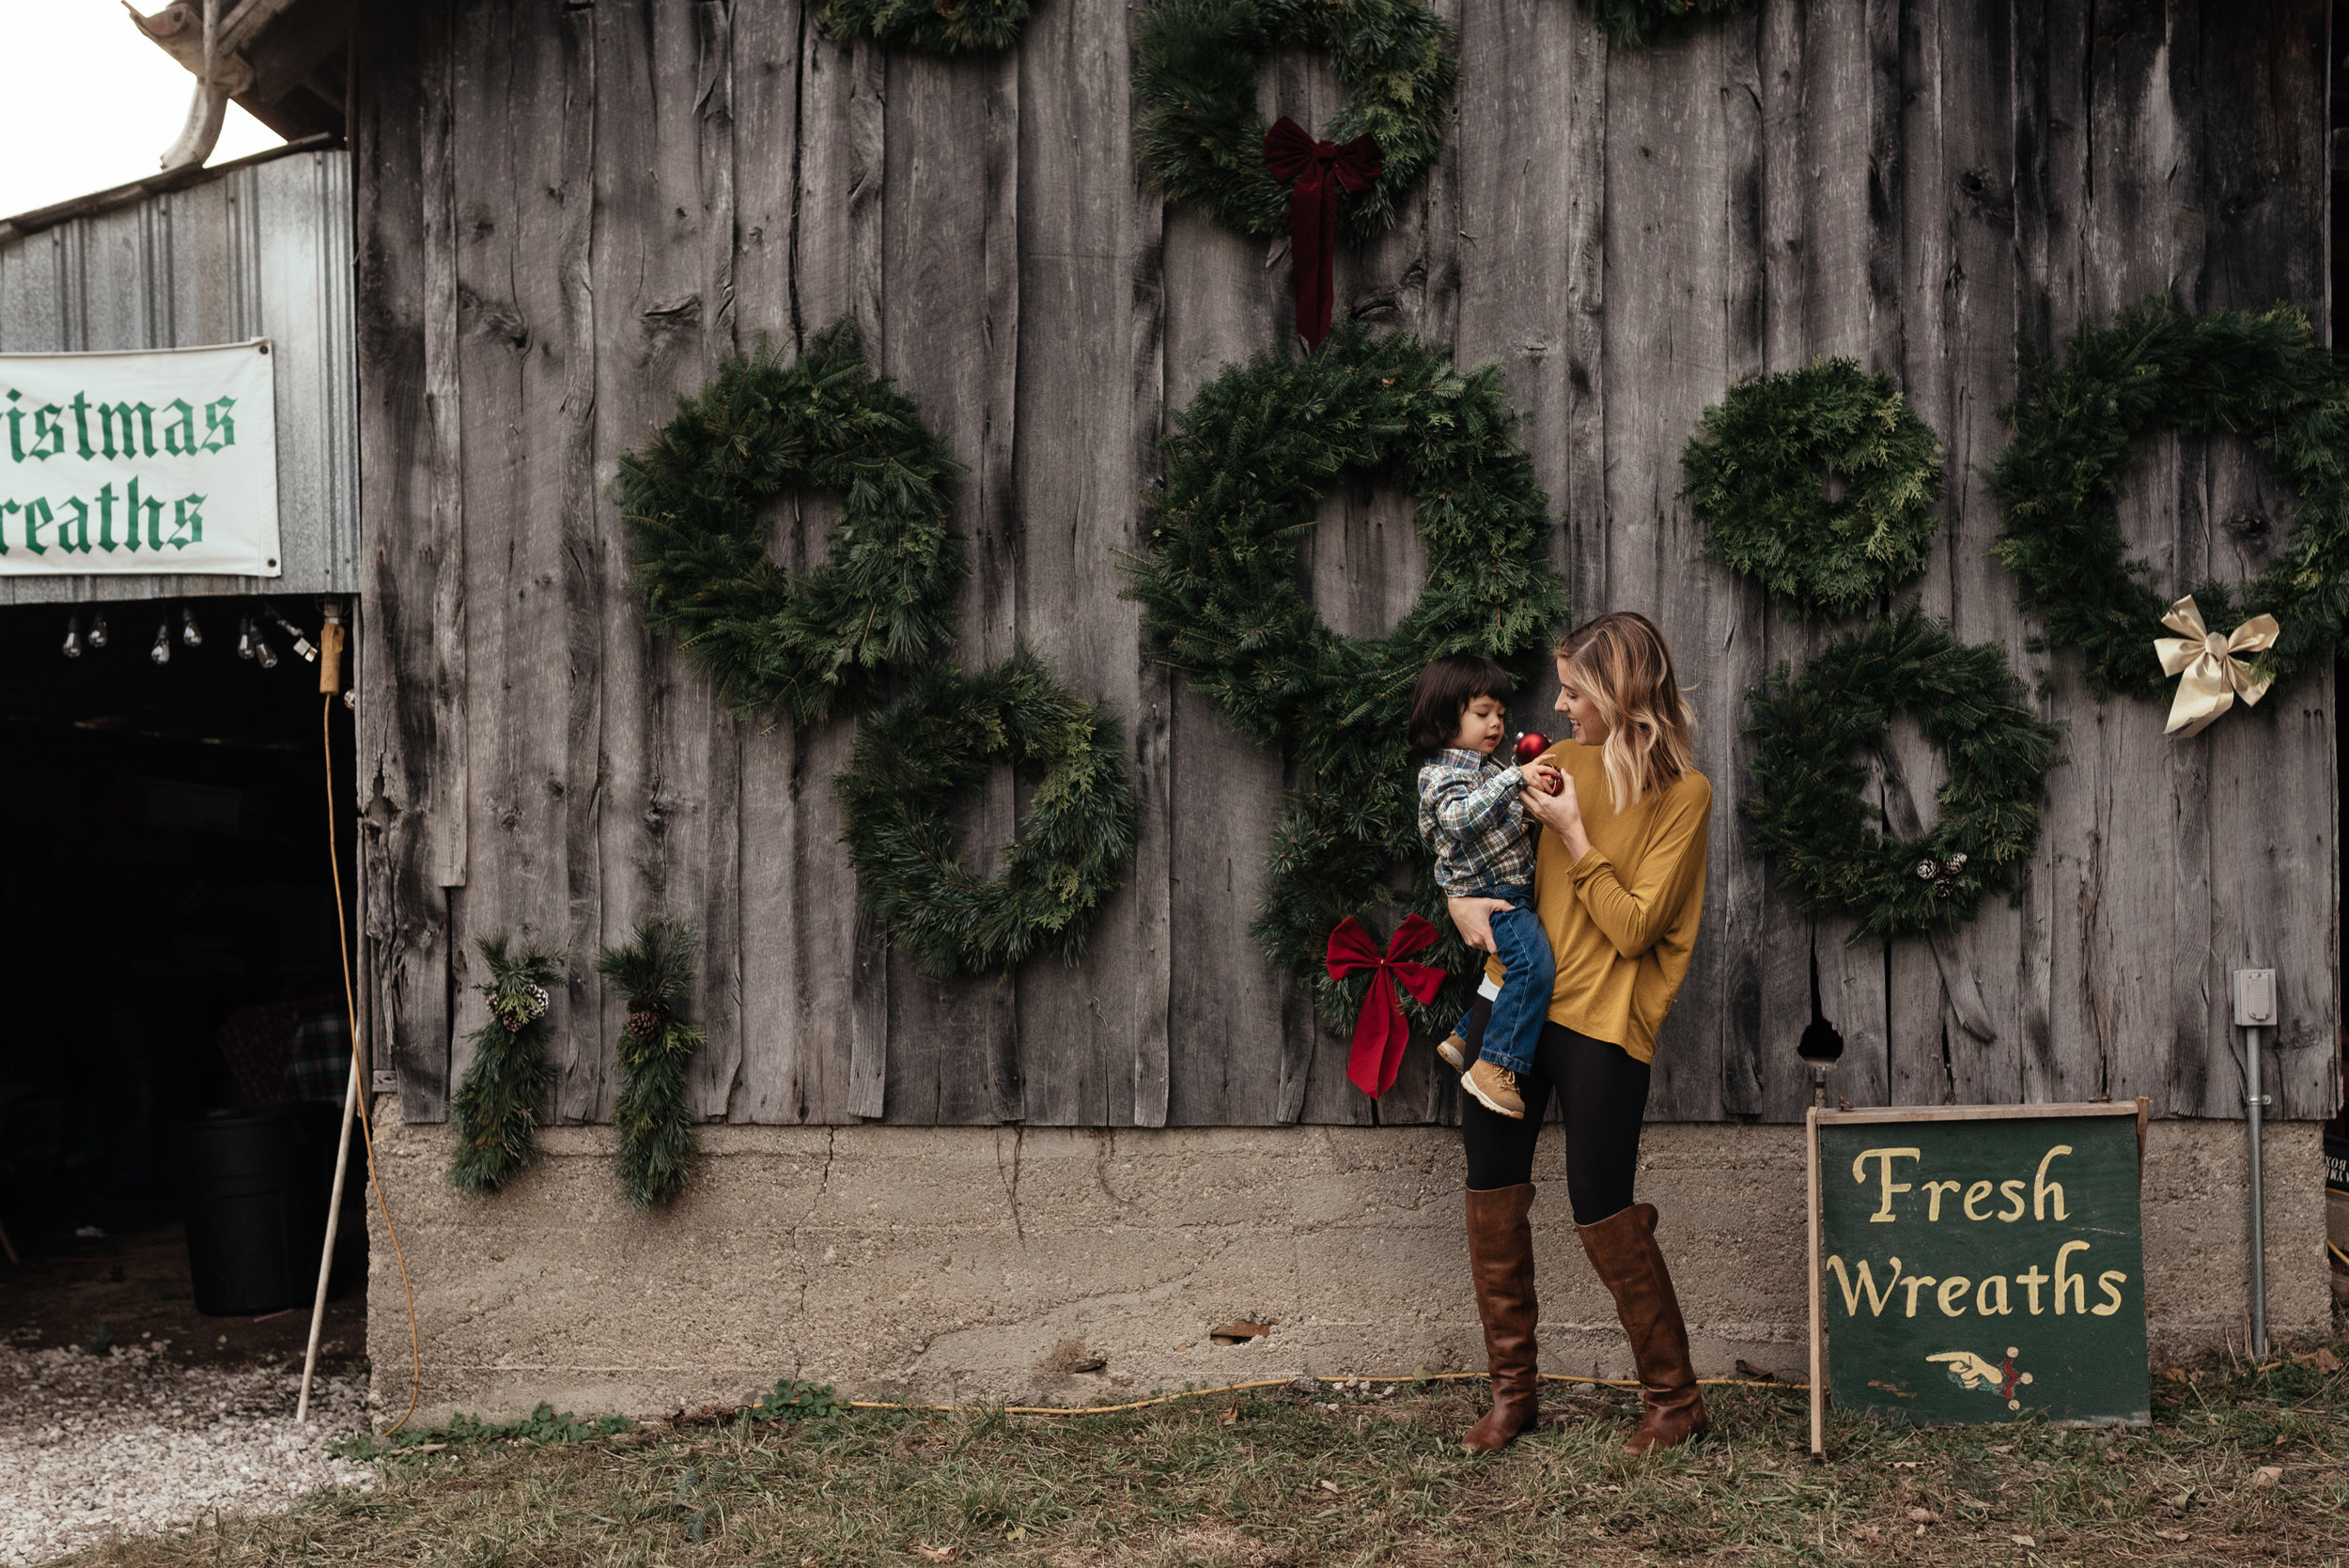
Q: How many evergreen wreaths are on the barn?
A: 10